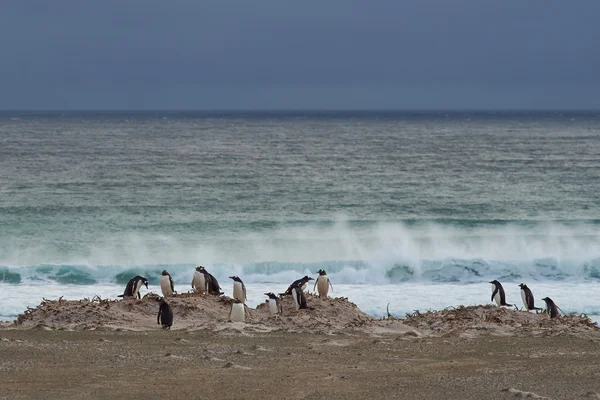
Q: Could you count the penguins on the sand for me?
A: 14